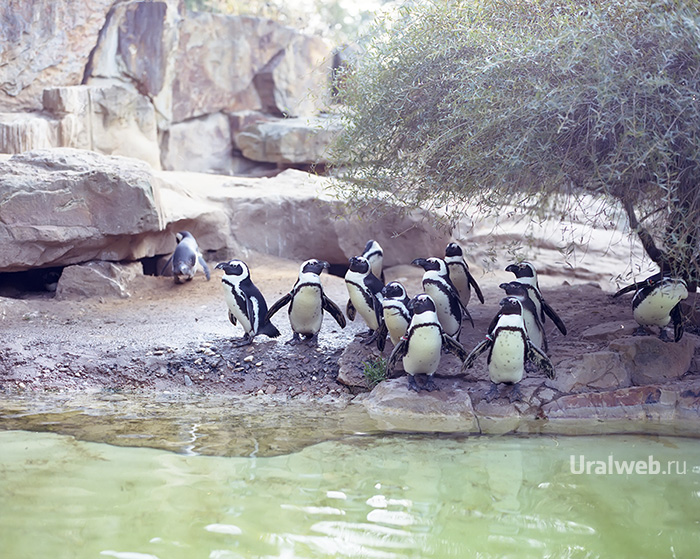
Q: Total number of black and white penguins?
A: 13